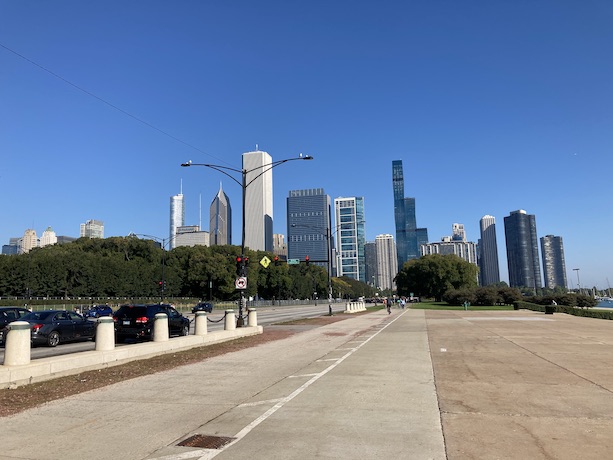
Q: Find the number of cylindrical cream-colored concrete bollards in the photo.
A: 12